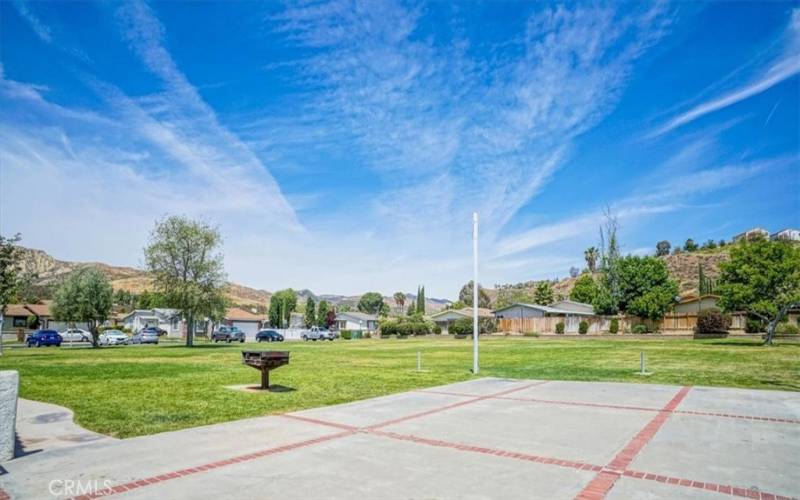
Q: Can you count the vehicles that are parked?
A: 8